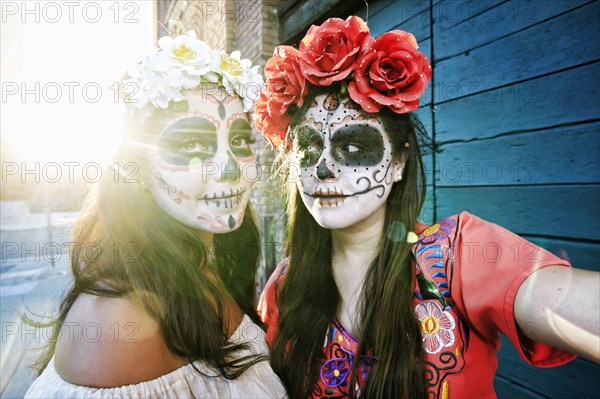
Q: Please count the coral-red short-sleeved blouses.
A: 1